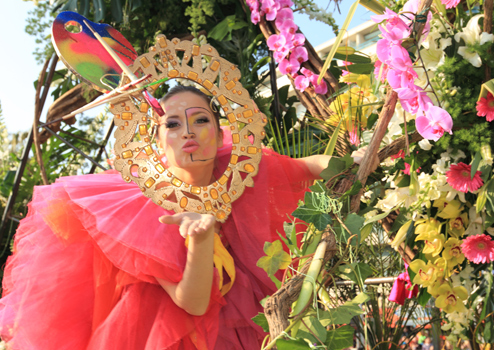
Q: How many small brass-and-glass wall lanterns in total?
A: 0